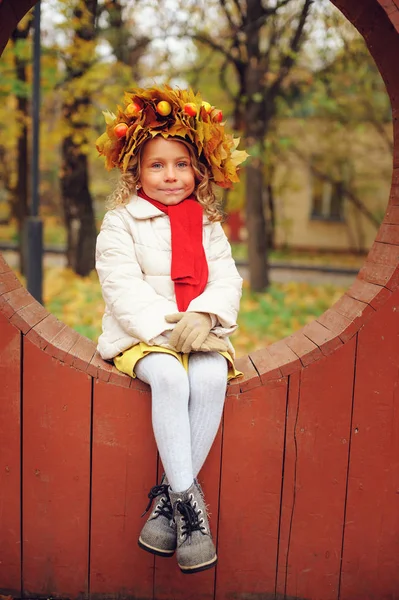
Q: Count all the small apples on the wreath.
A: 6